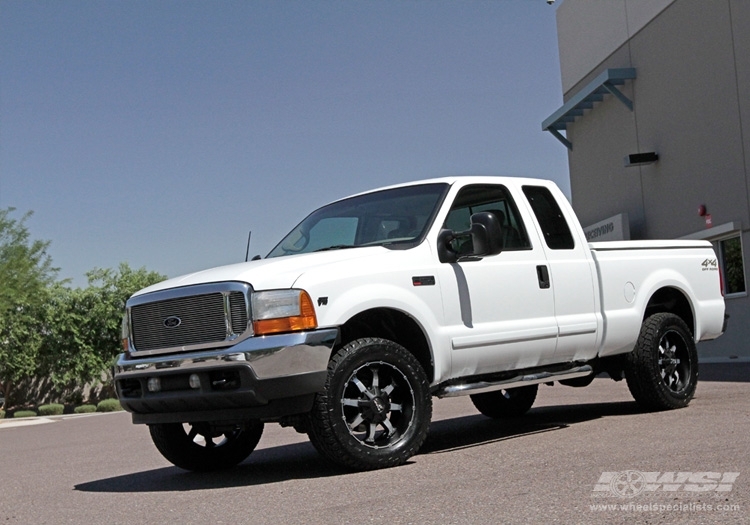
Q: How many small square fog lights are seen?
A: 2